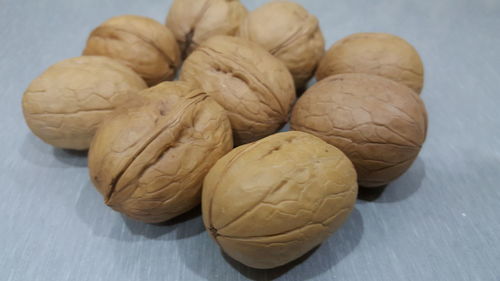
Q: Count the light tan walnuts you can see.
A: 9